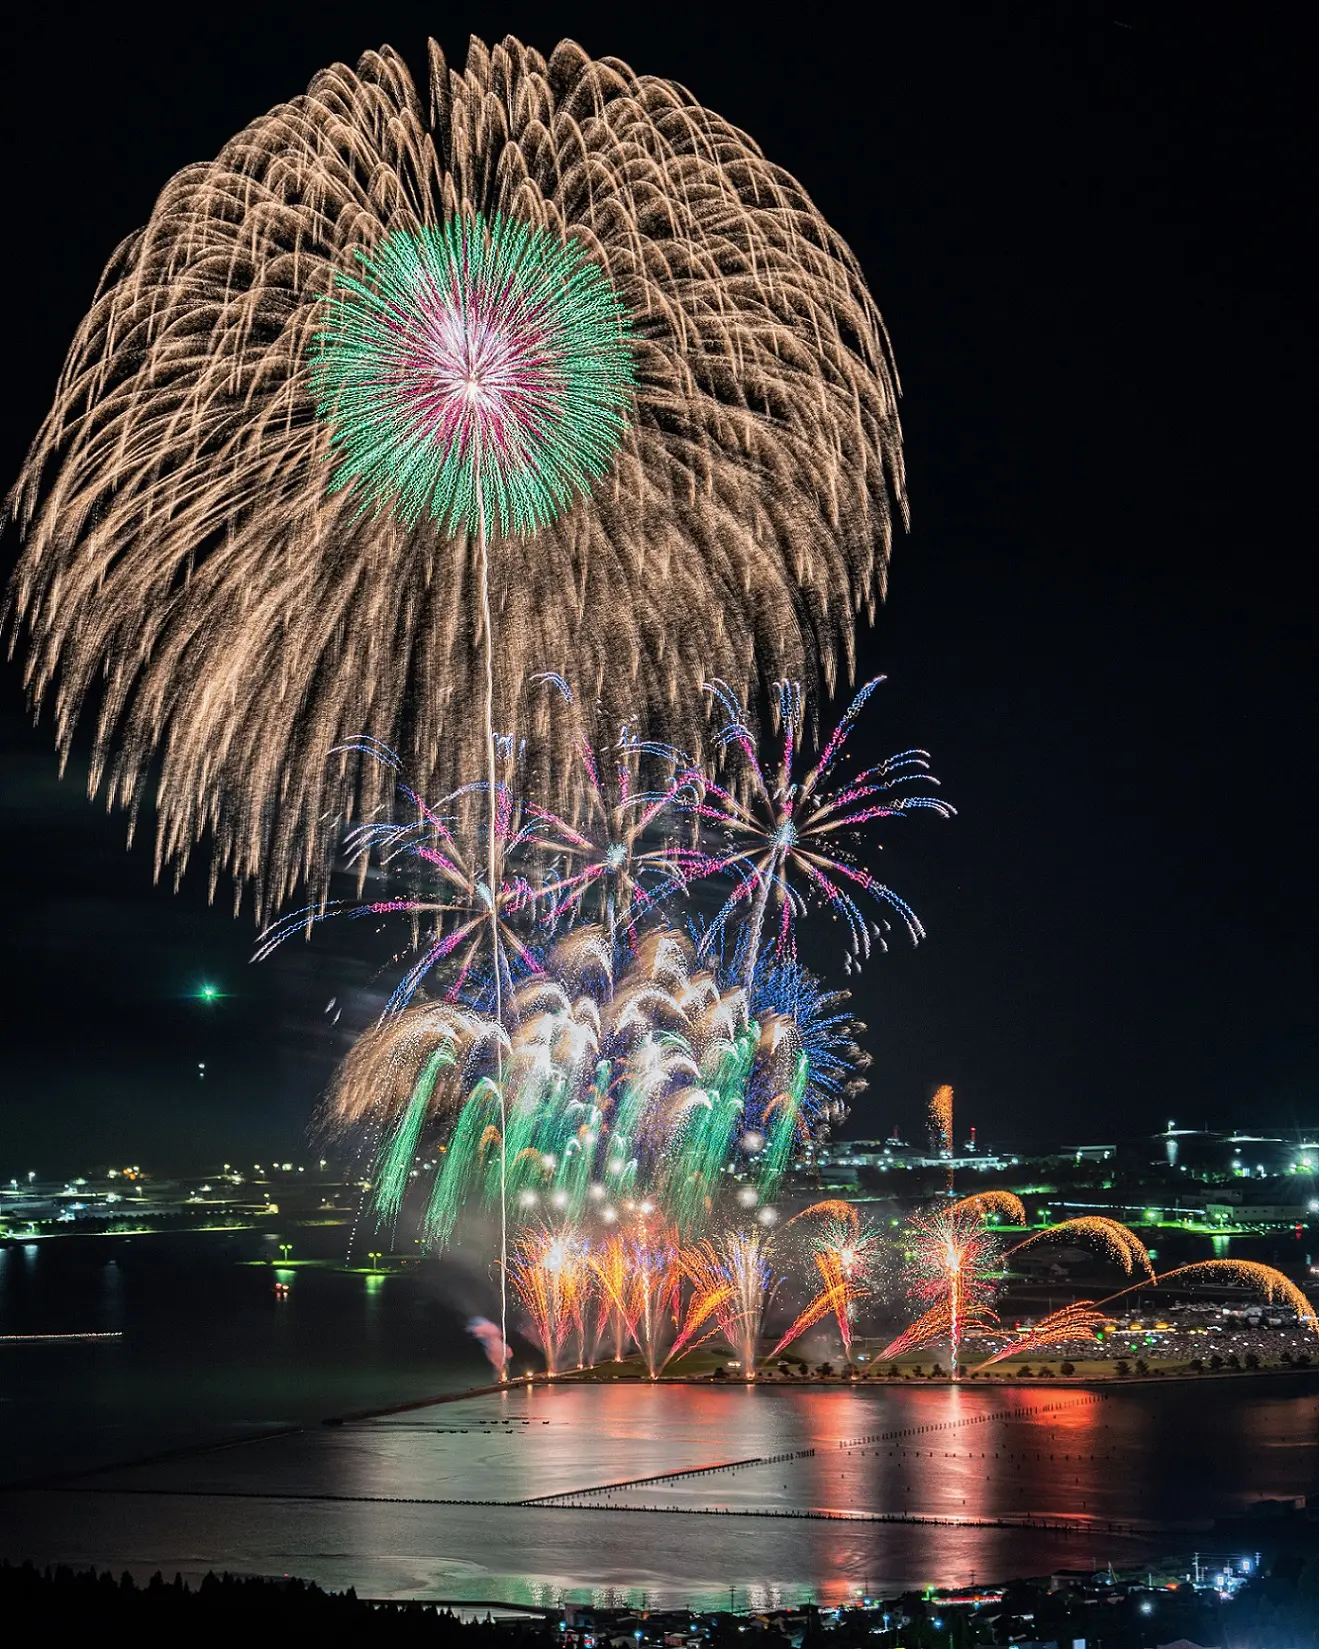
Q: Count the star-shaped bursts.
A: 3